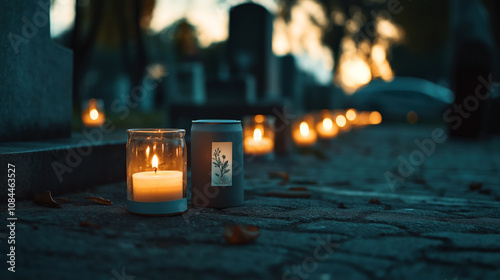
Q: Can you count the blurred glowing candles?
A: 7